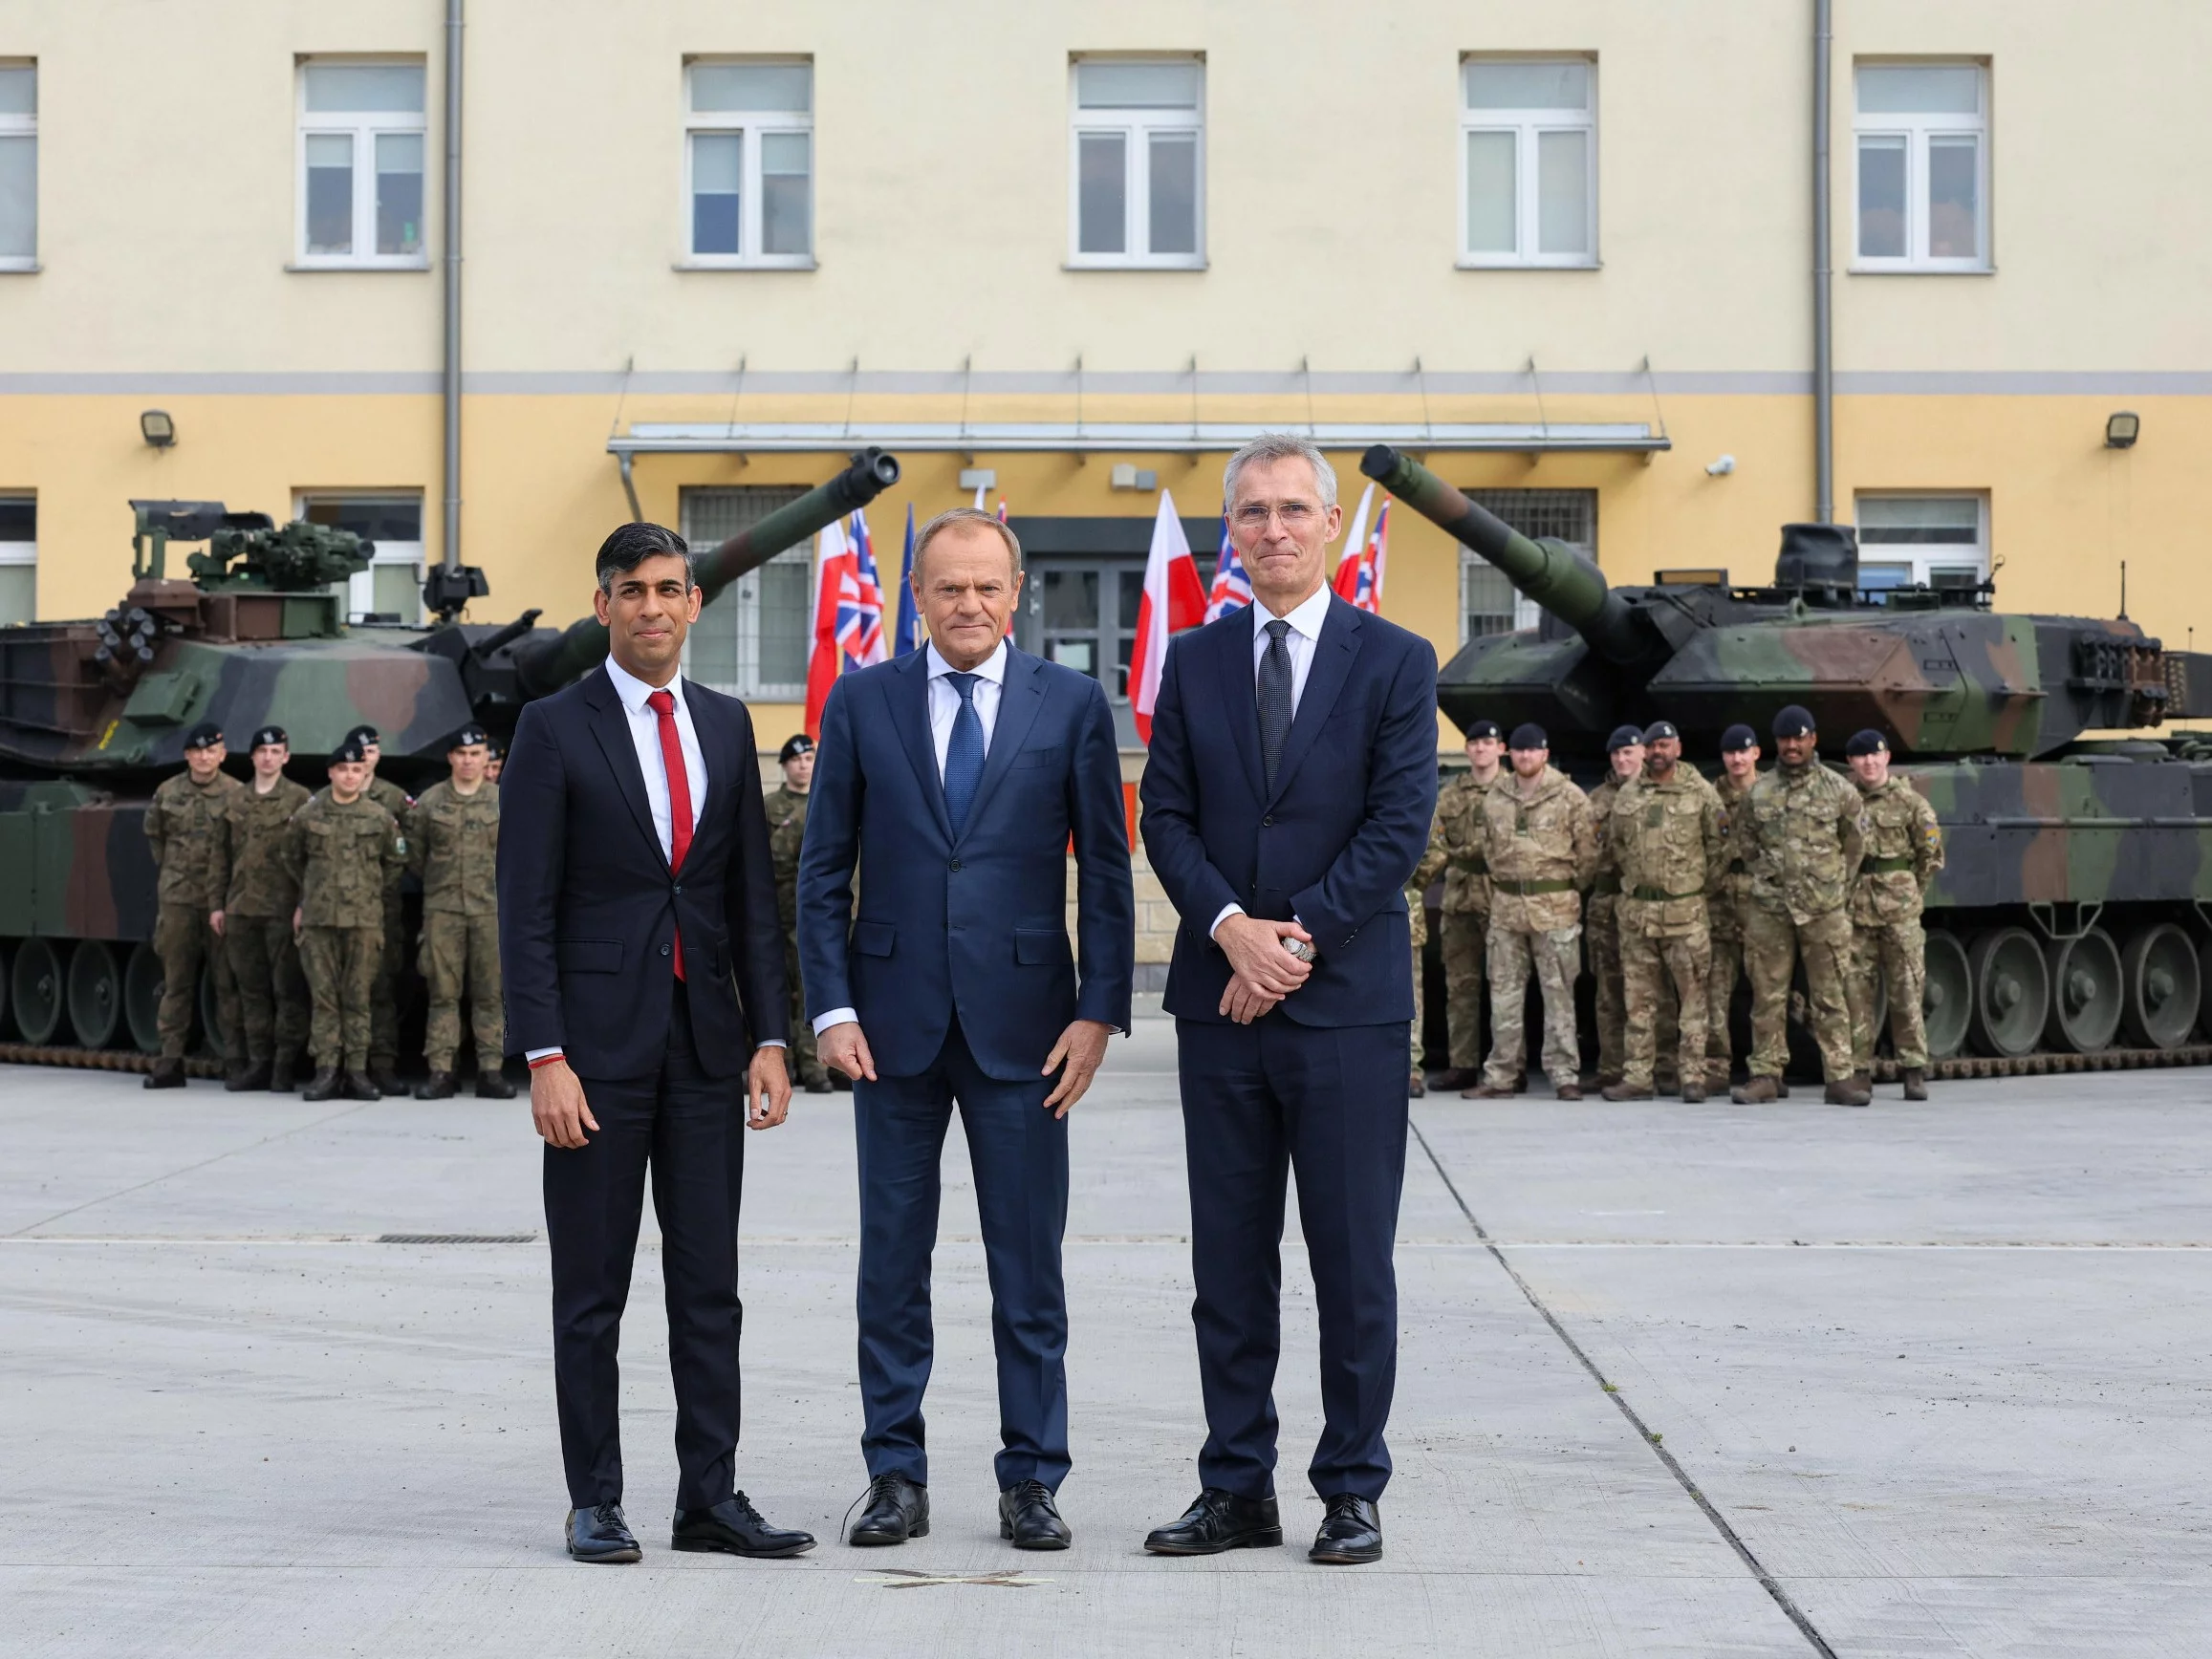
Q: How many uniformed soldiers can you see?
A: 14